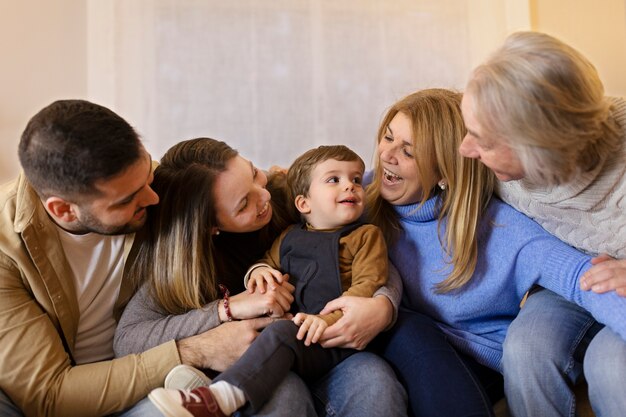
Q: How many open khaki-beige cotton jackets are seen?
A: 1